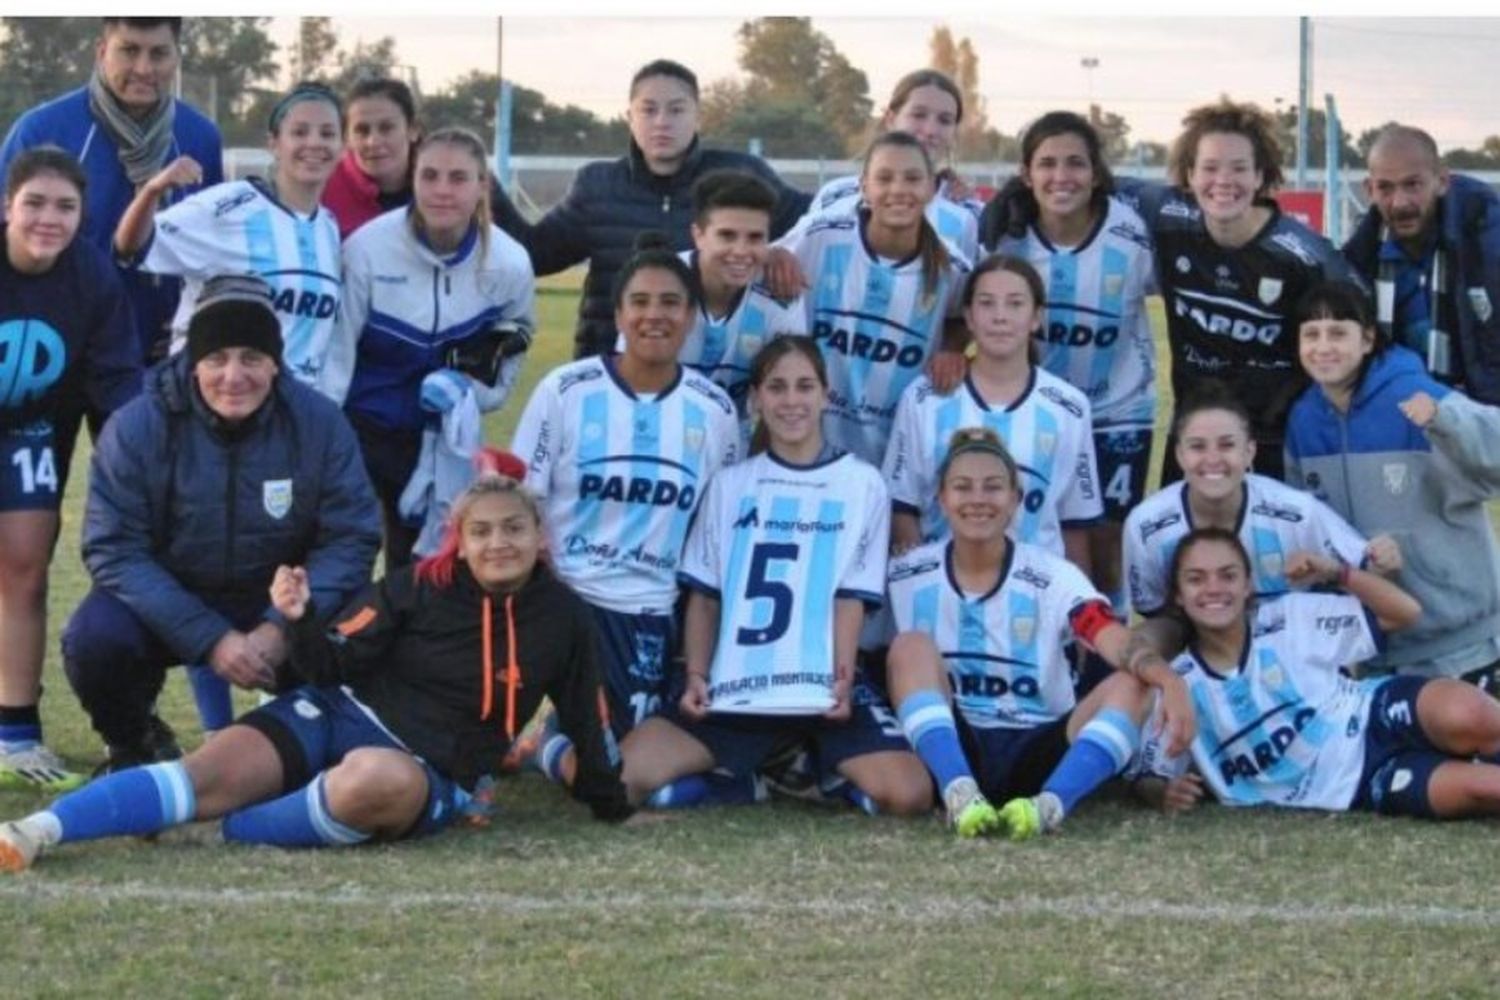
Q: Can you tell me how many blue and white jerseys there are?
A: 11